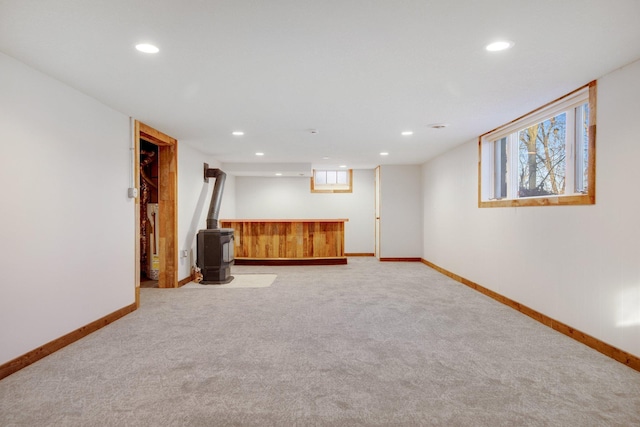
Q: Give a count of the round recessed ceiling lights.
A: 8